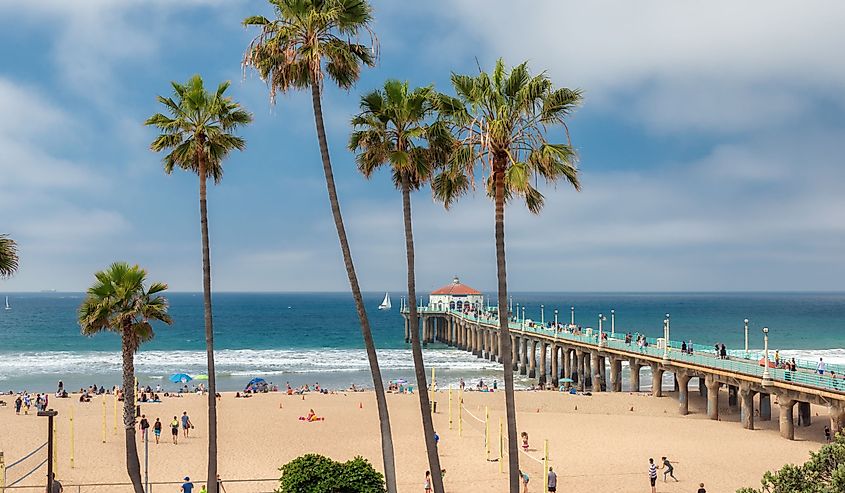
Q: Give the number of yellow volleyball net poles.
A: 12